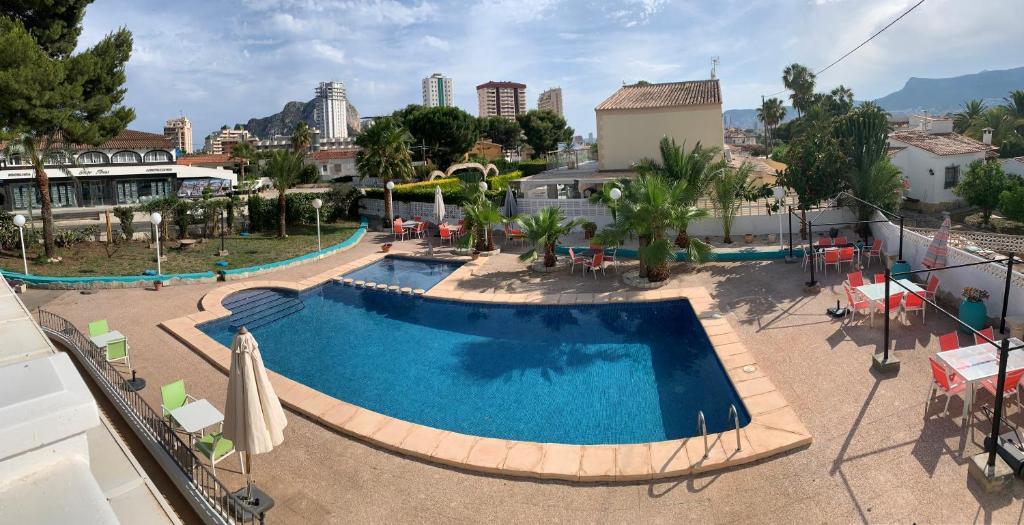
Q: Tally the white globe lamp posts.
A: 7